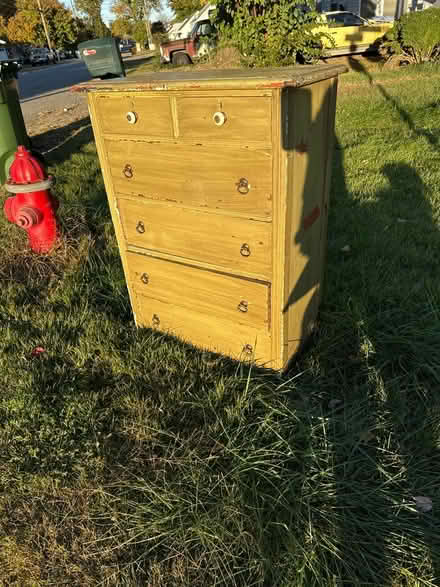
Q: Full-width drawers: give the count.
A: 4